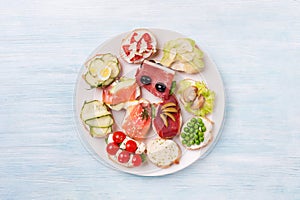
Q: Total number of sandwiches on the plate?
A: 12